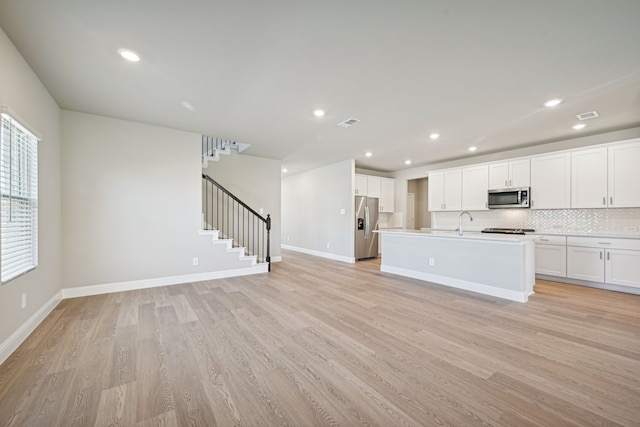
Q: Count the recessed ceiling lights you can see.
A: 9